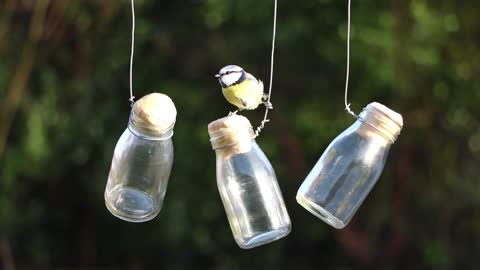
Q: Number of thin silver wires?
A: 3